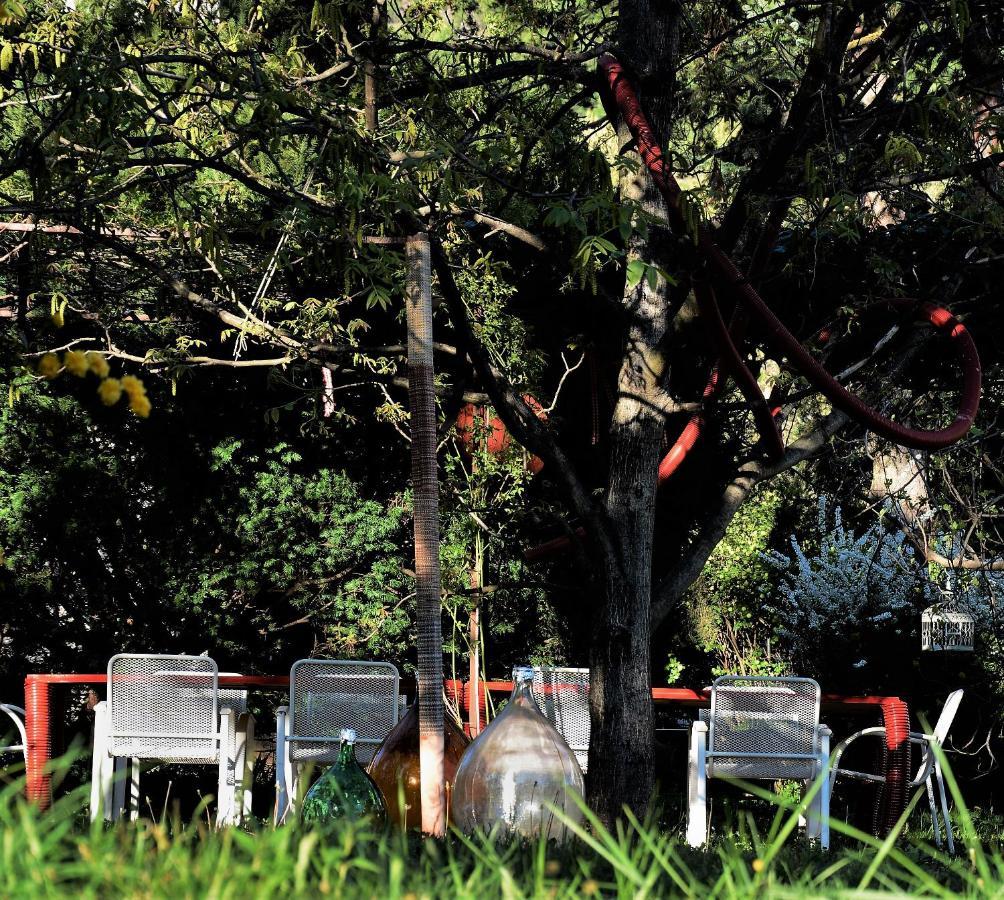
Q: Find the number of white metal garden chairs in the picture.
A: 6